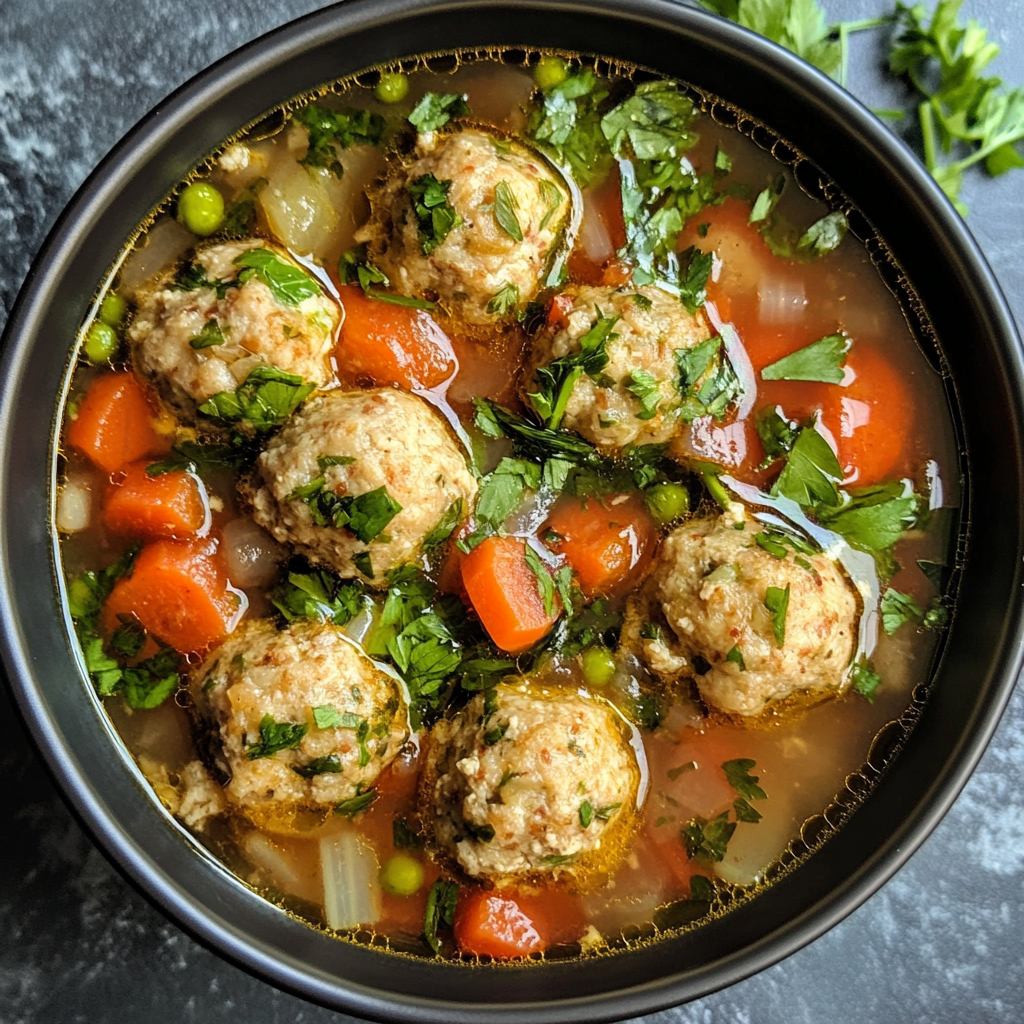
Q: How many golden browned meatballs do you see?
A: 7